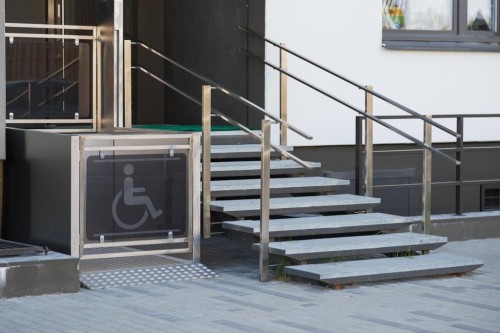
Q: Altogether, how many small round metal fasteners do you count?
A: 8